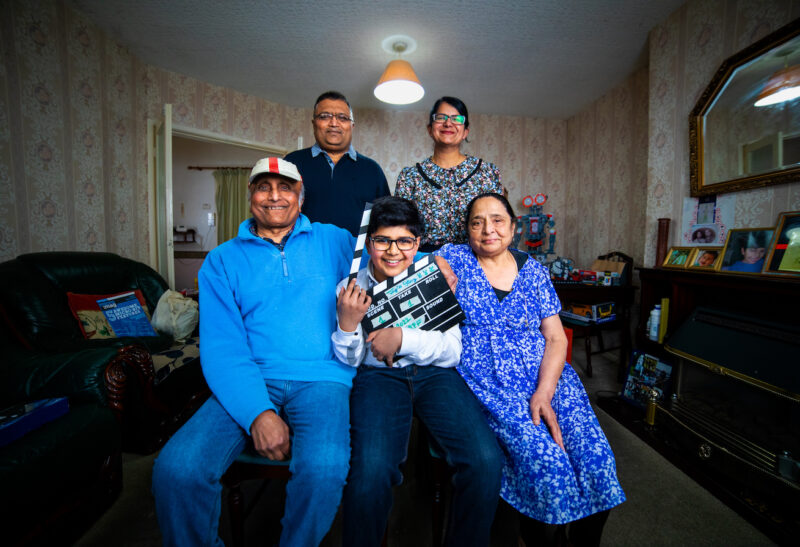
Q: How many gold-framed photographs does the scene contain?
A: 4